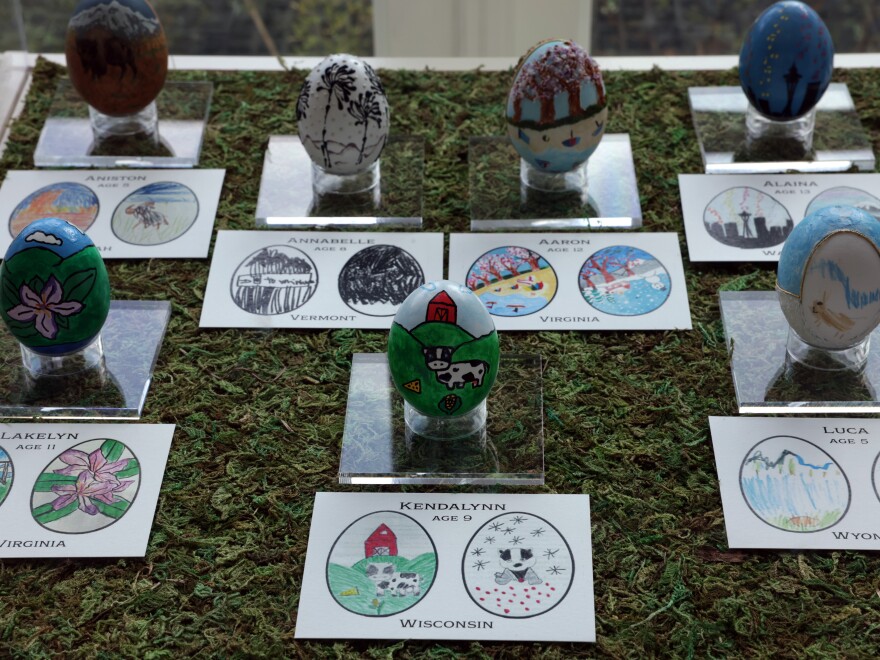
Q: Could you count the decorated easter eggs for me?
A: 7